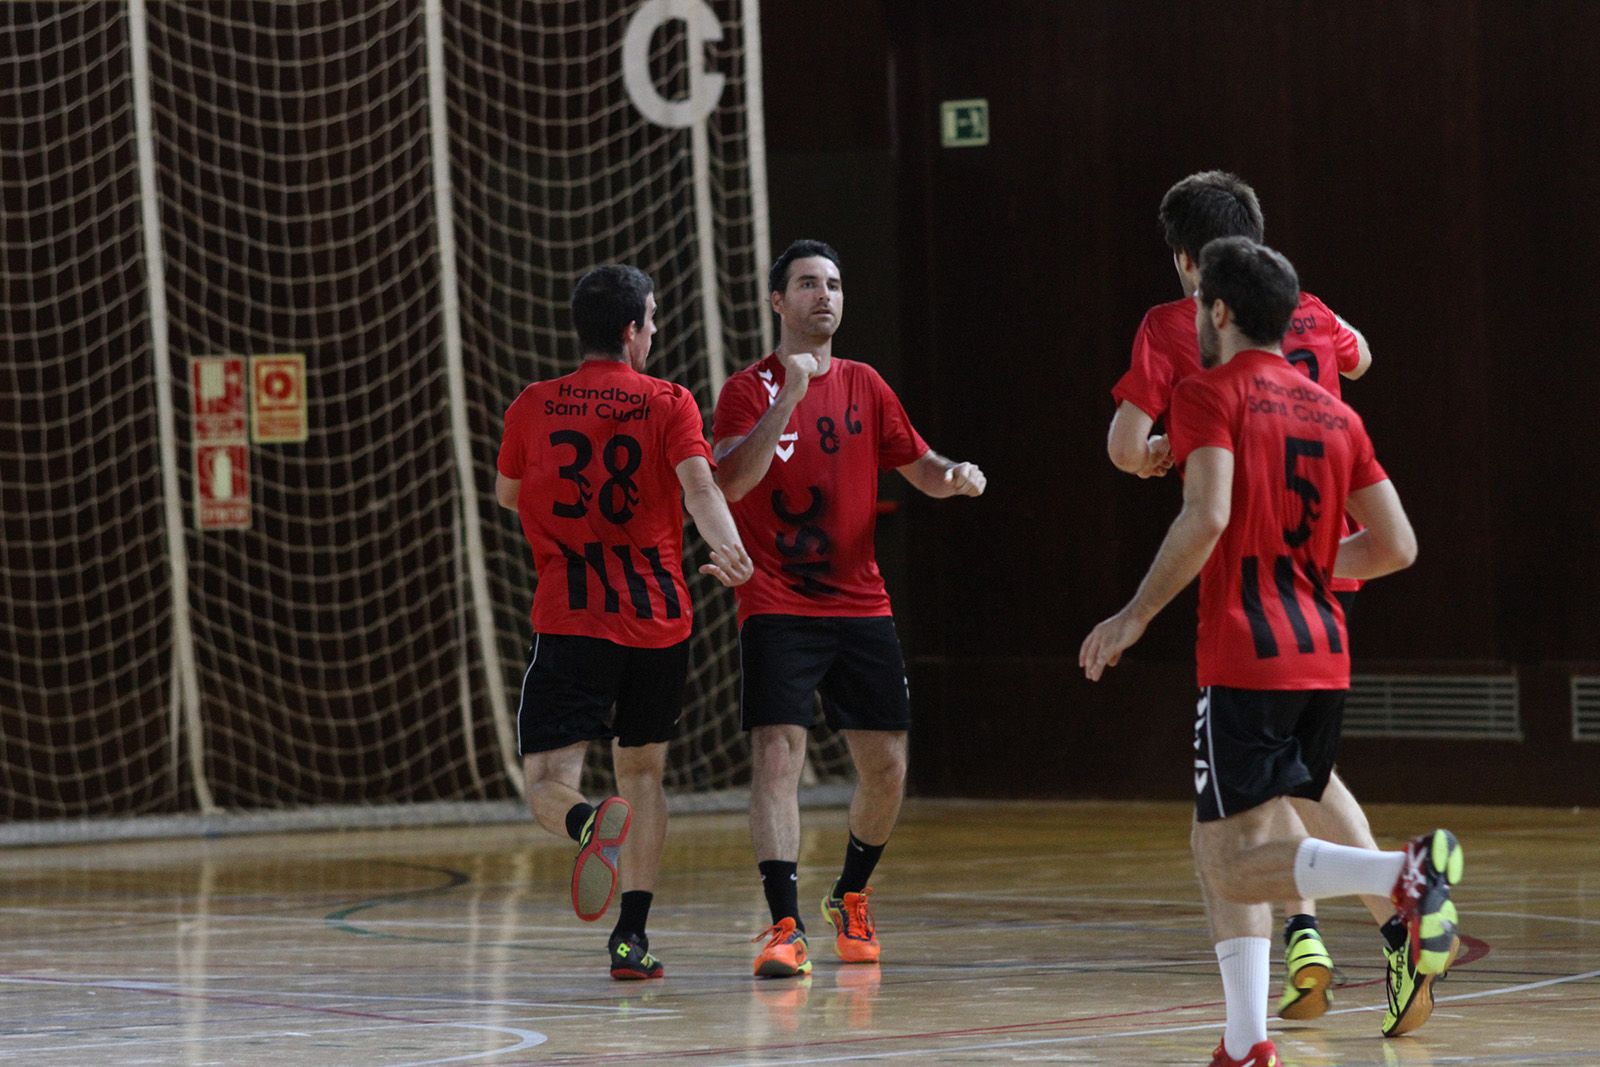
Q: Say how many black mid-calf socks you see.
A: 4